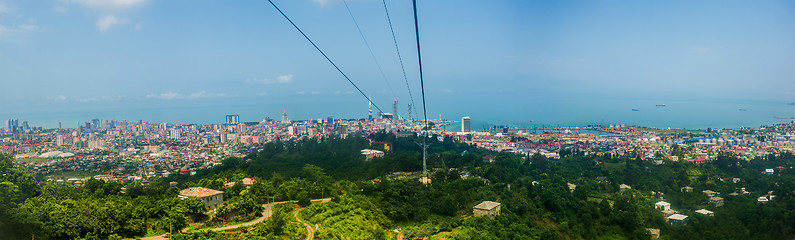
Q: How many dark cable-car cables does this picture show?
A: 4